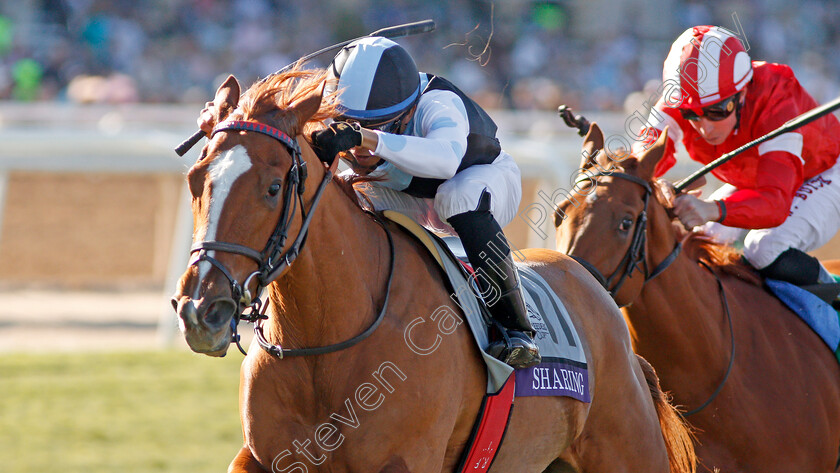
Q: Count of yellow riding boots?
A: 0